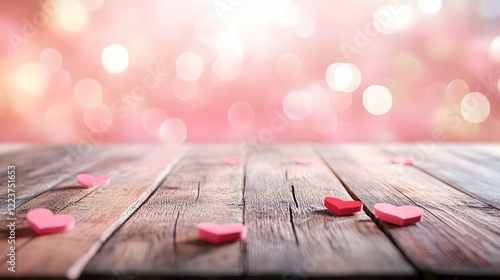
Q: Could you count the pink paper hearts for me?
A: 7